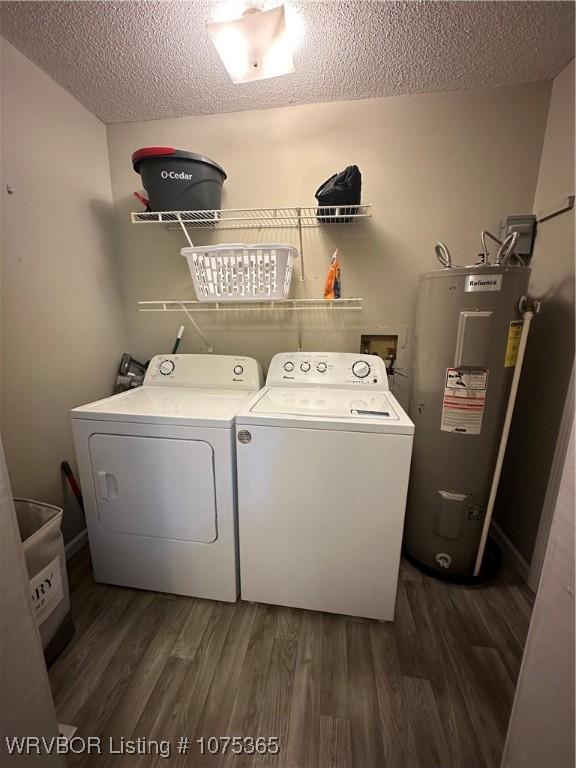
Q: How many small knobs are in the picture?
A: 4